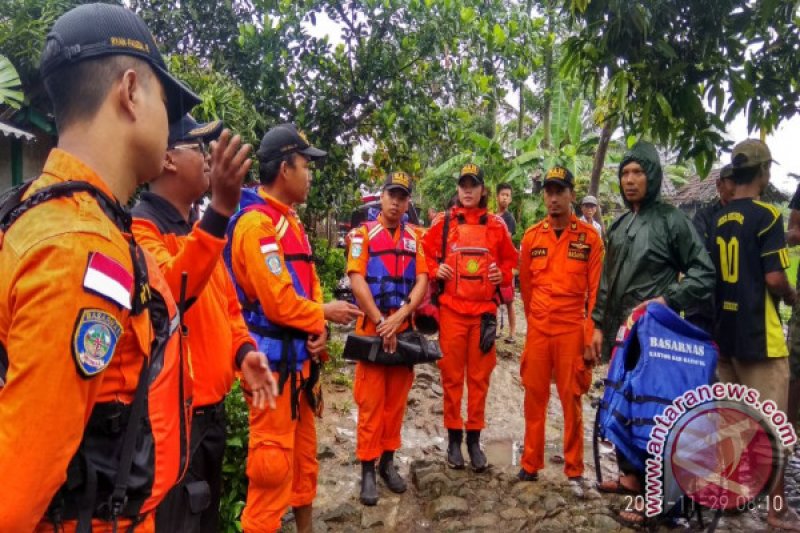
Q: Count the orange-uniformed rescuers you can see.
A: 6